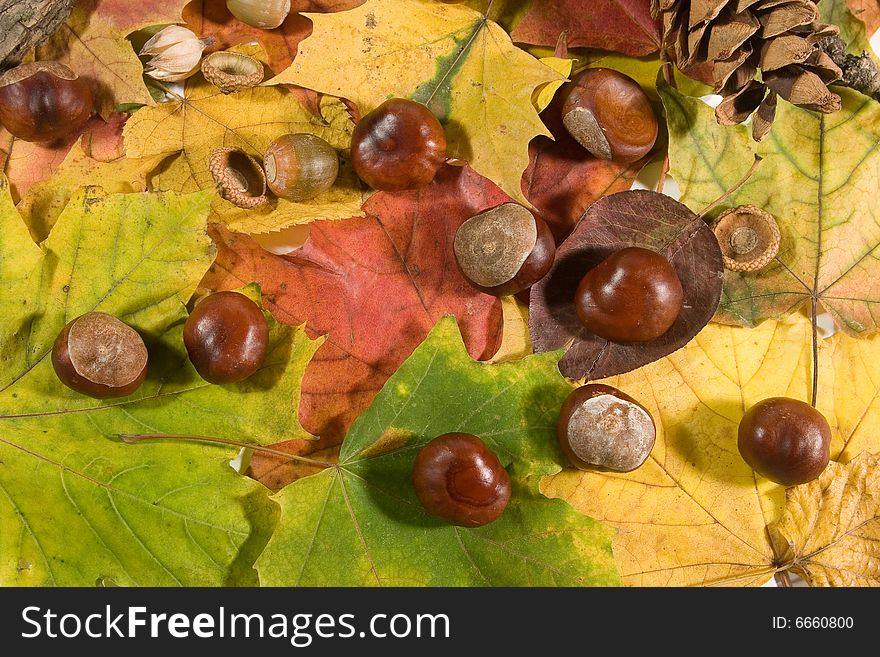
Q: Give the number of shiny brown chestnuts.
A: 10